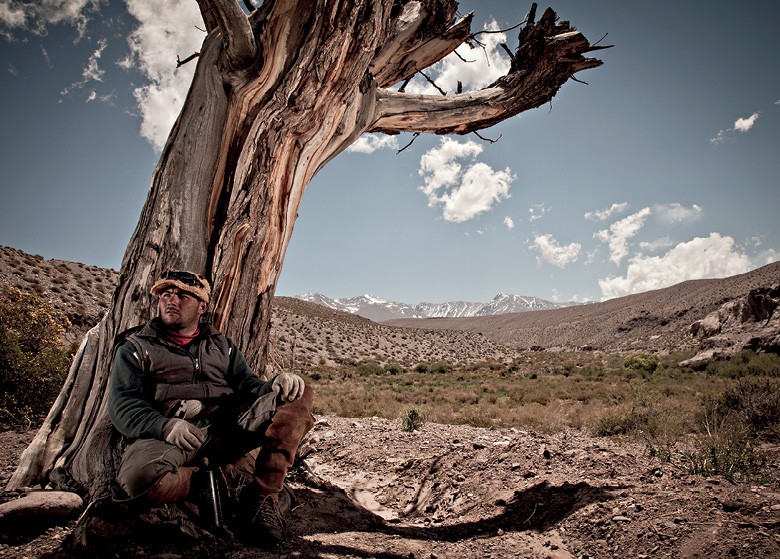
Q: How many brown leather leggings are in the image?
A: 2